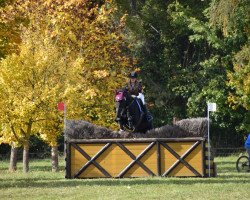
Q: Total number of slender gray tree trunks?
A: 3